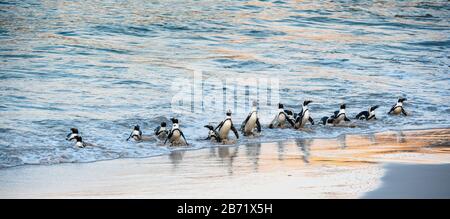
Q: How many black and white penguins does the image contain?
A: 15